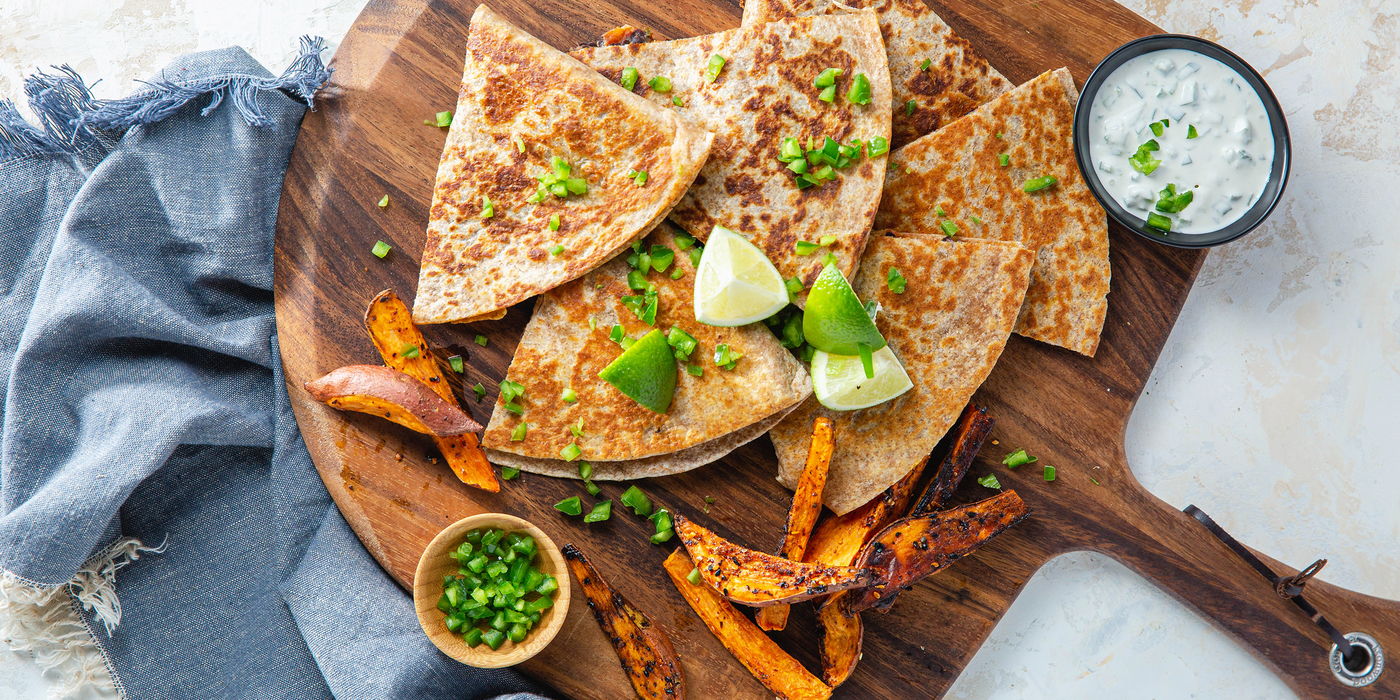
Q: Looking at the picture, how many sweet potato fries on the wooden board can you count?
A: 10